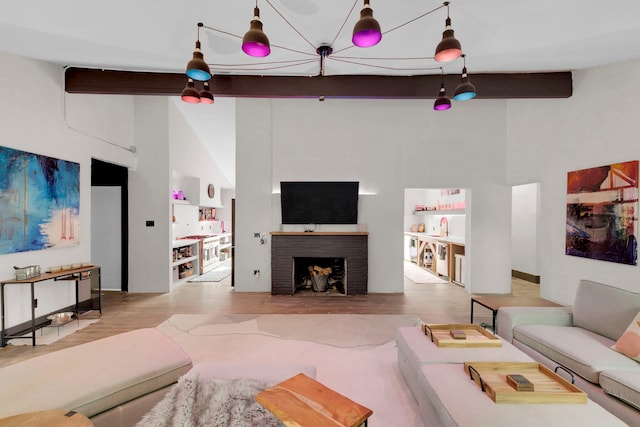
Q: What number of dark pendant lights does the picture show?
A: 8